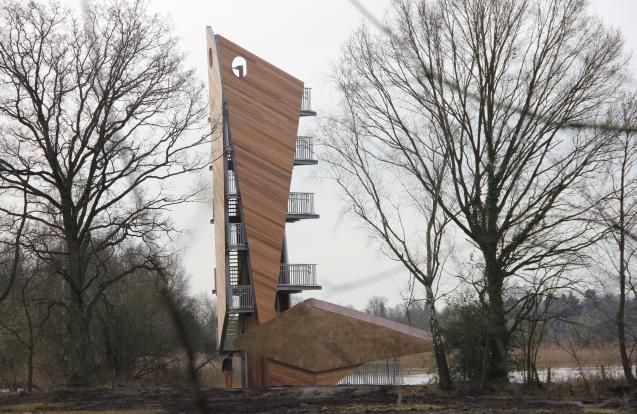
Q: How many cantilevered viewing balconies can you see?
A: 4